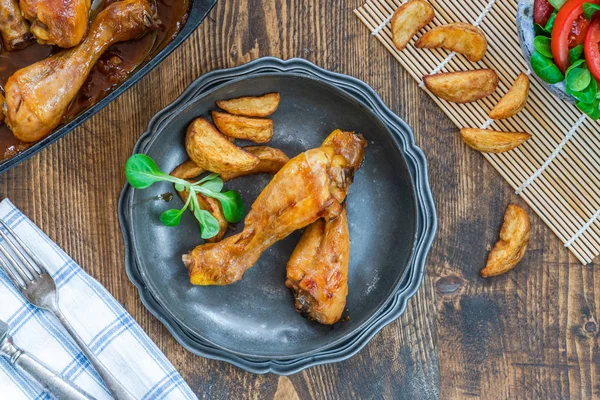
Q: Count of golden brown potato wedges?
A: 12